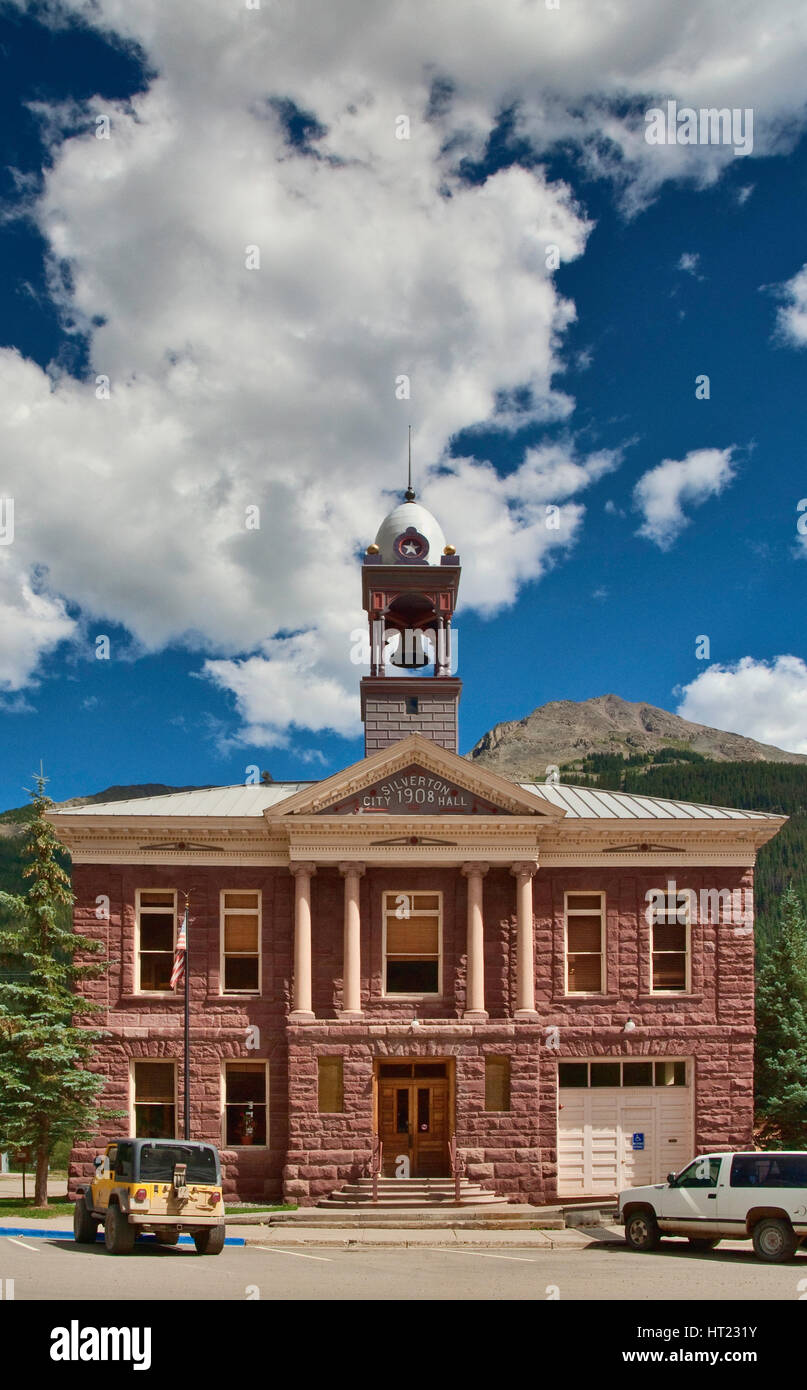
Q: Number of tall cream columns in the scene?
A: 4